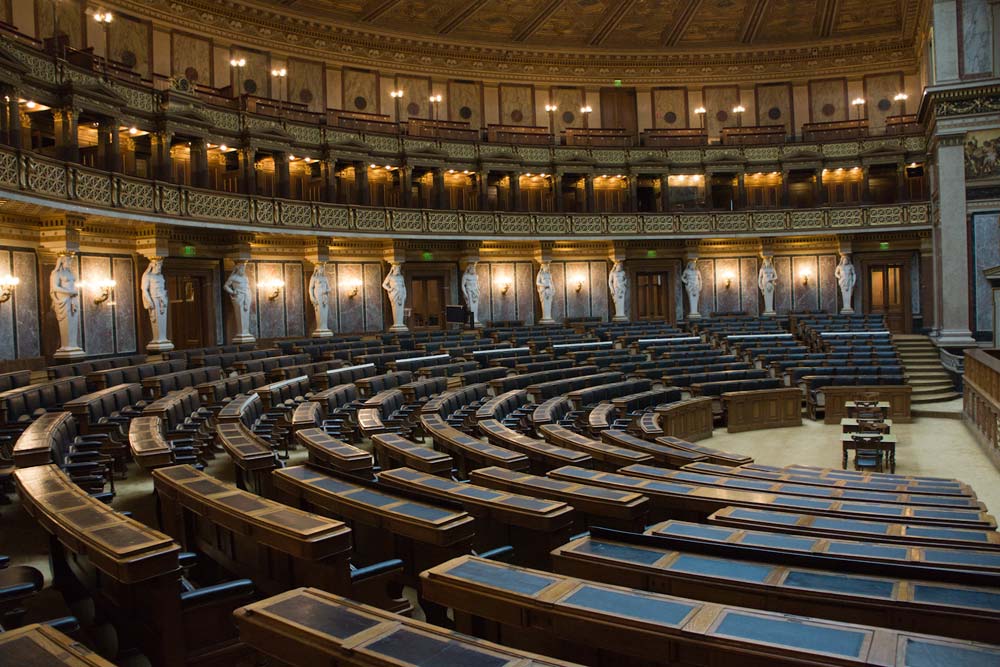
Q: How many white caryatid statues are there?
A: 11